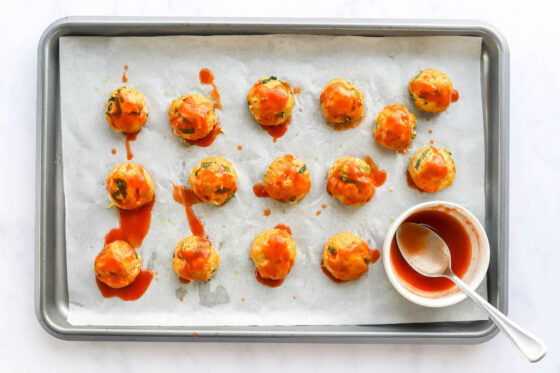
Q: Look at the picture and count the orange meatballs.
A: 15